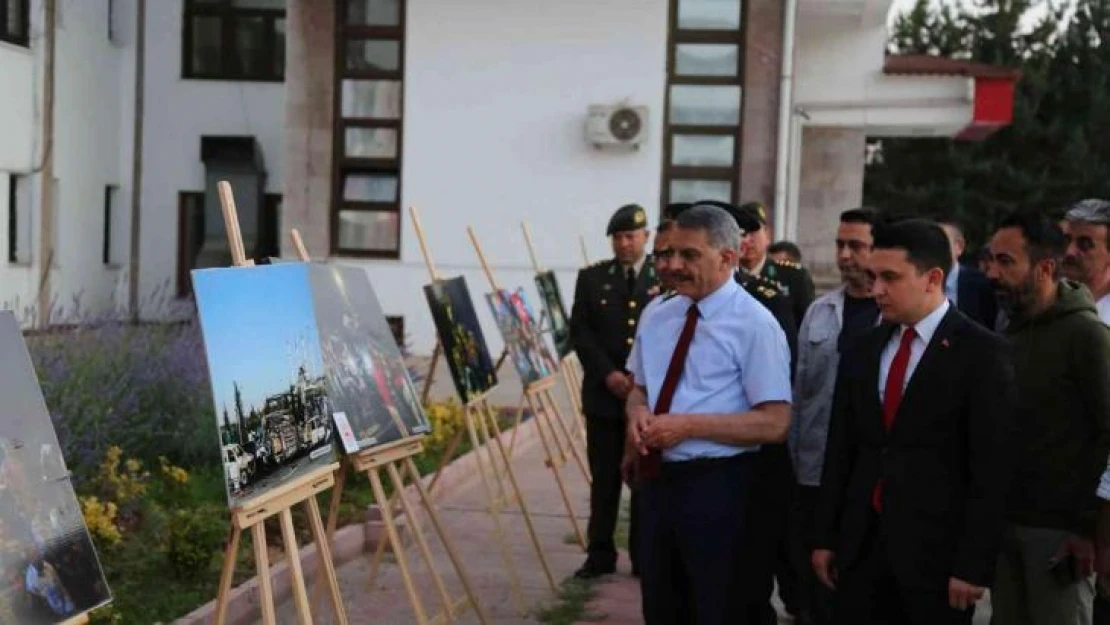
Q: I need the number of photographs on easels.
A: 6